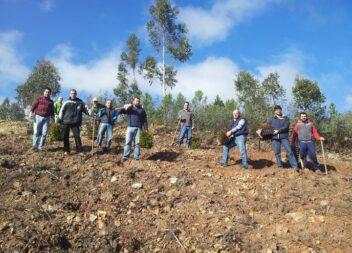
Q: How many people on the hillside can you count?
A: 10